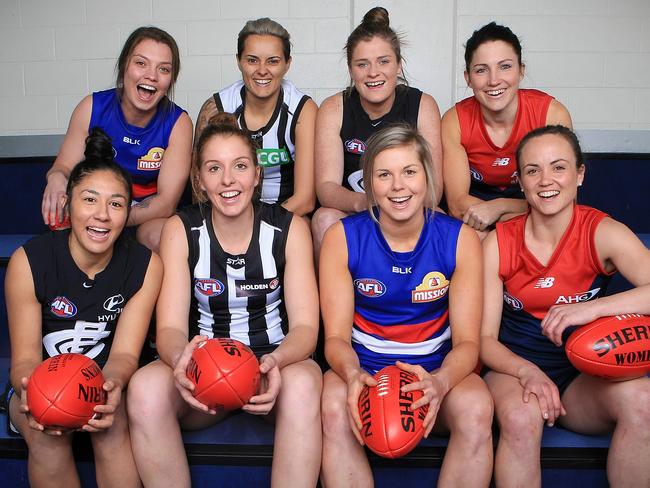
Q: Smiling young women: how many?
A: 8